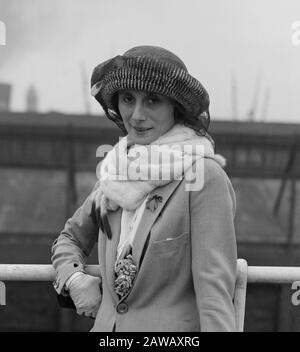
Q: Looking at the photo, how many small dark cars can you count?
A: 0